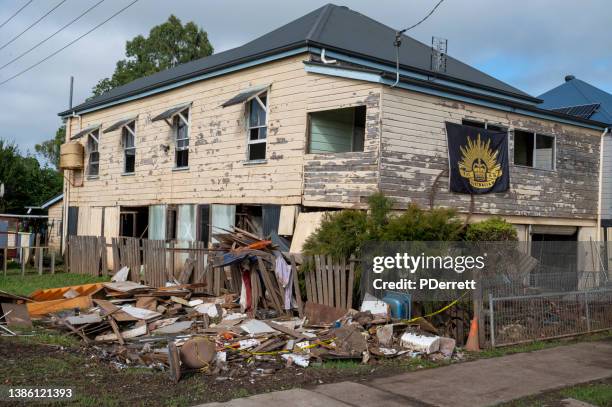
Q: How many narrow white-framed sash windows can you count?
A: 4